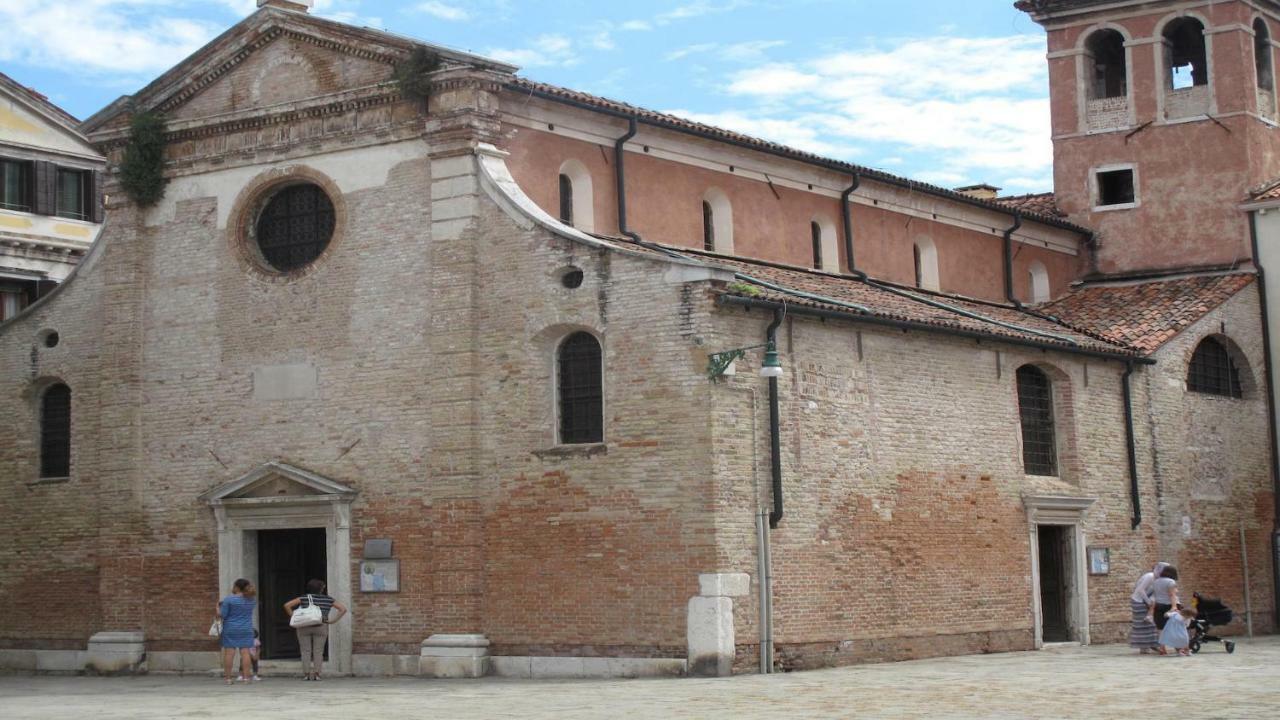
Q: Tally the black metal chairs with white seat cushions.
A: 0